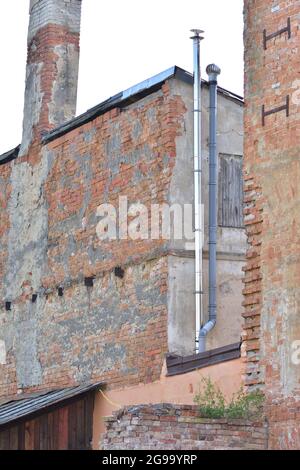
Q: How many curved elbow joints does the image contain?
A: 2